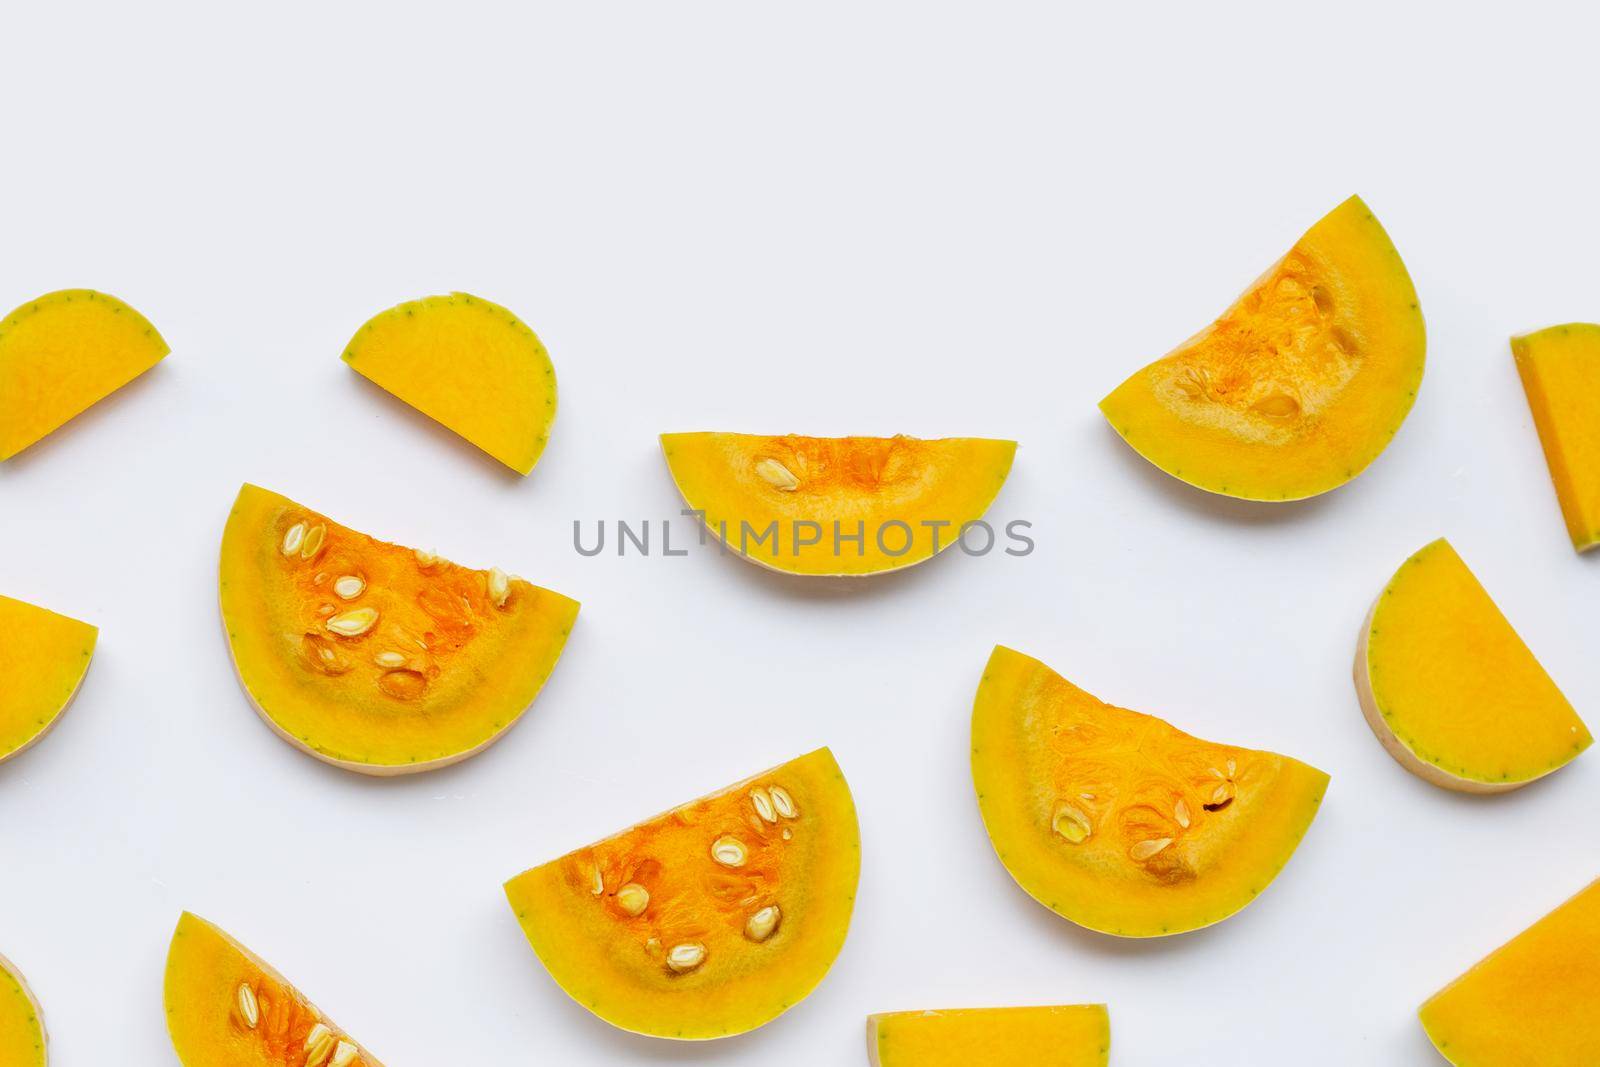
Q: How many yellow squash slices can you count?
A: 14